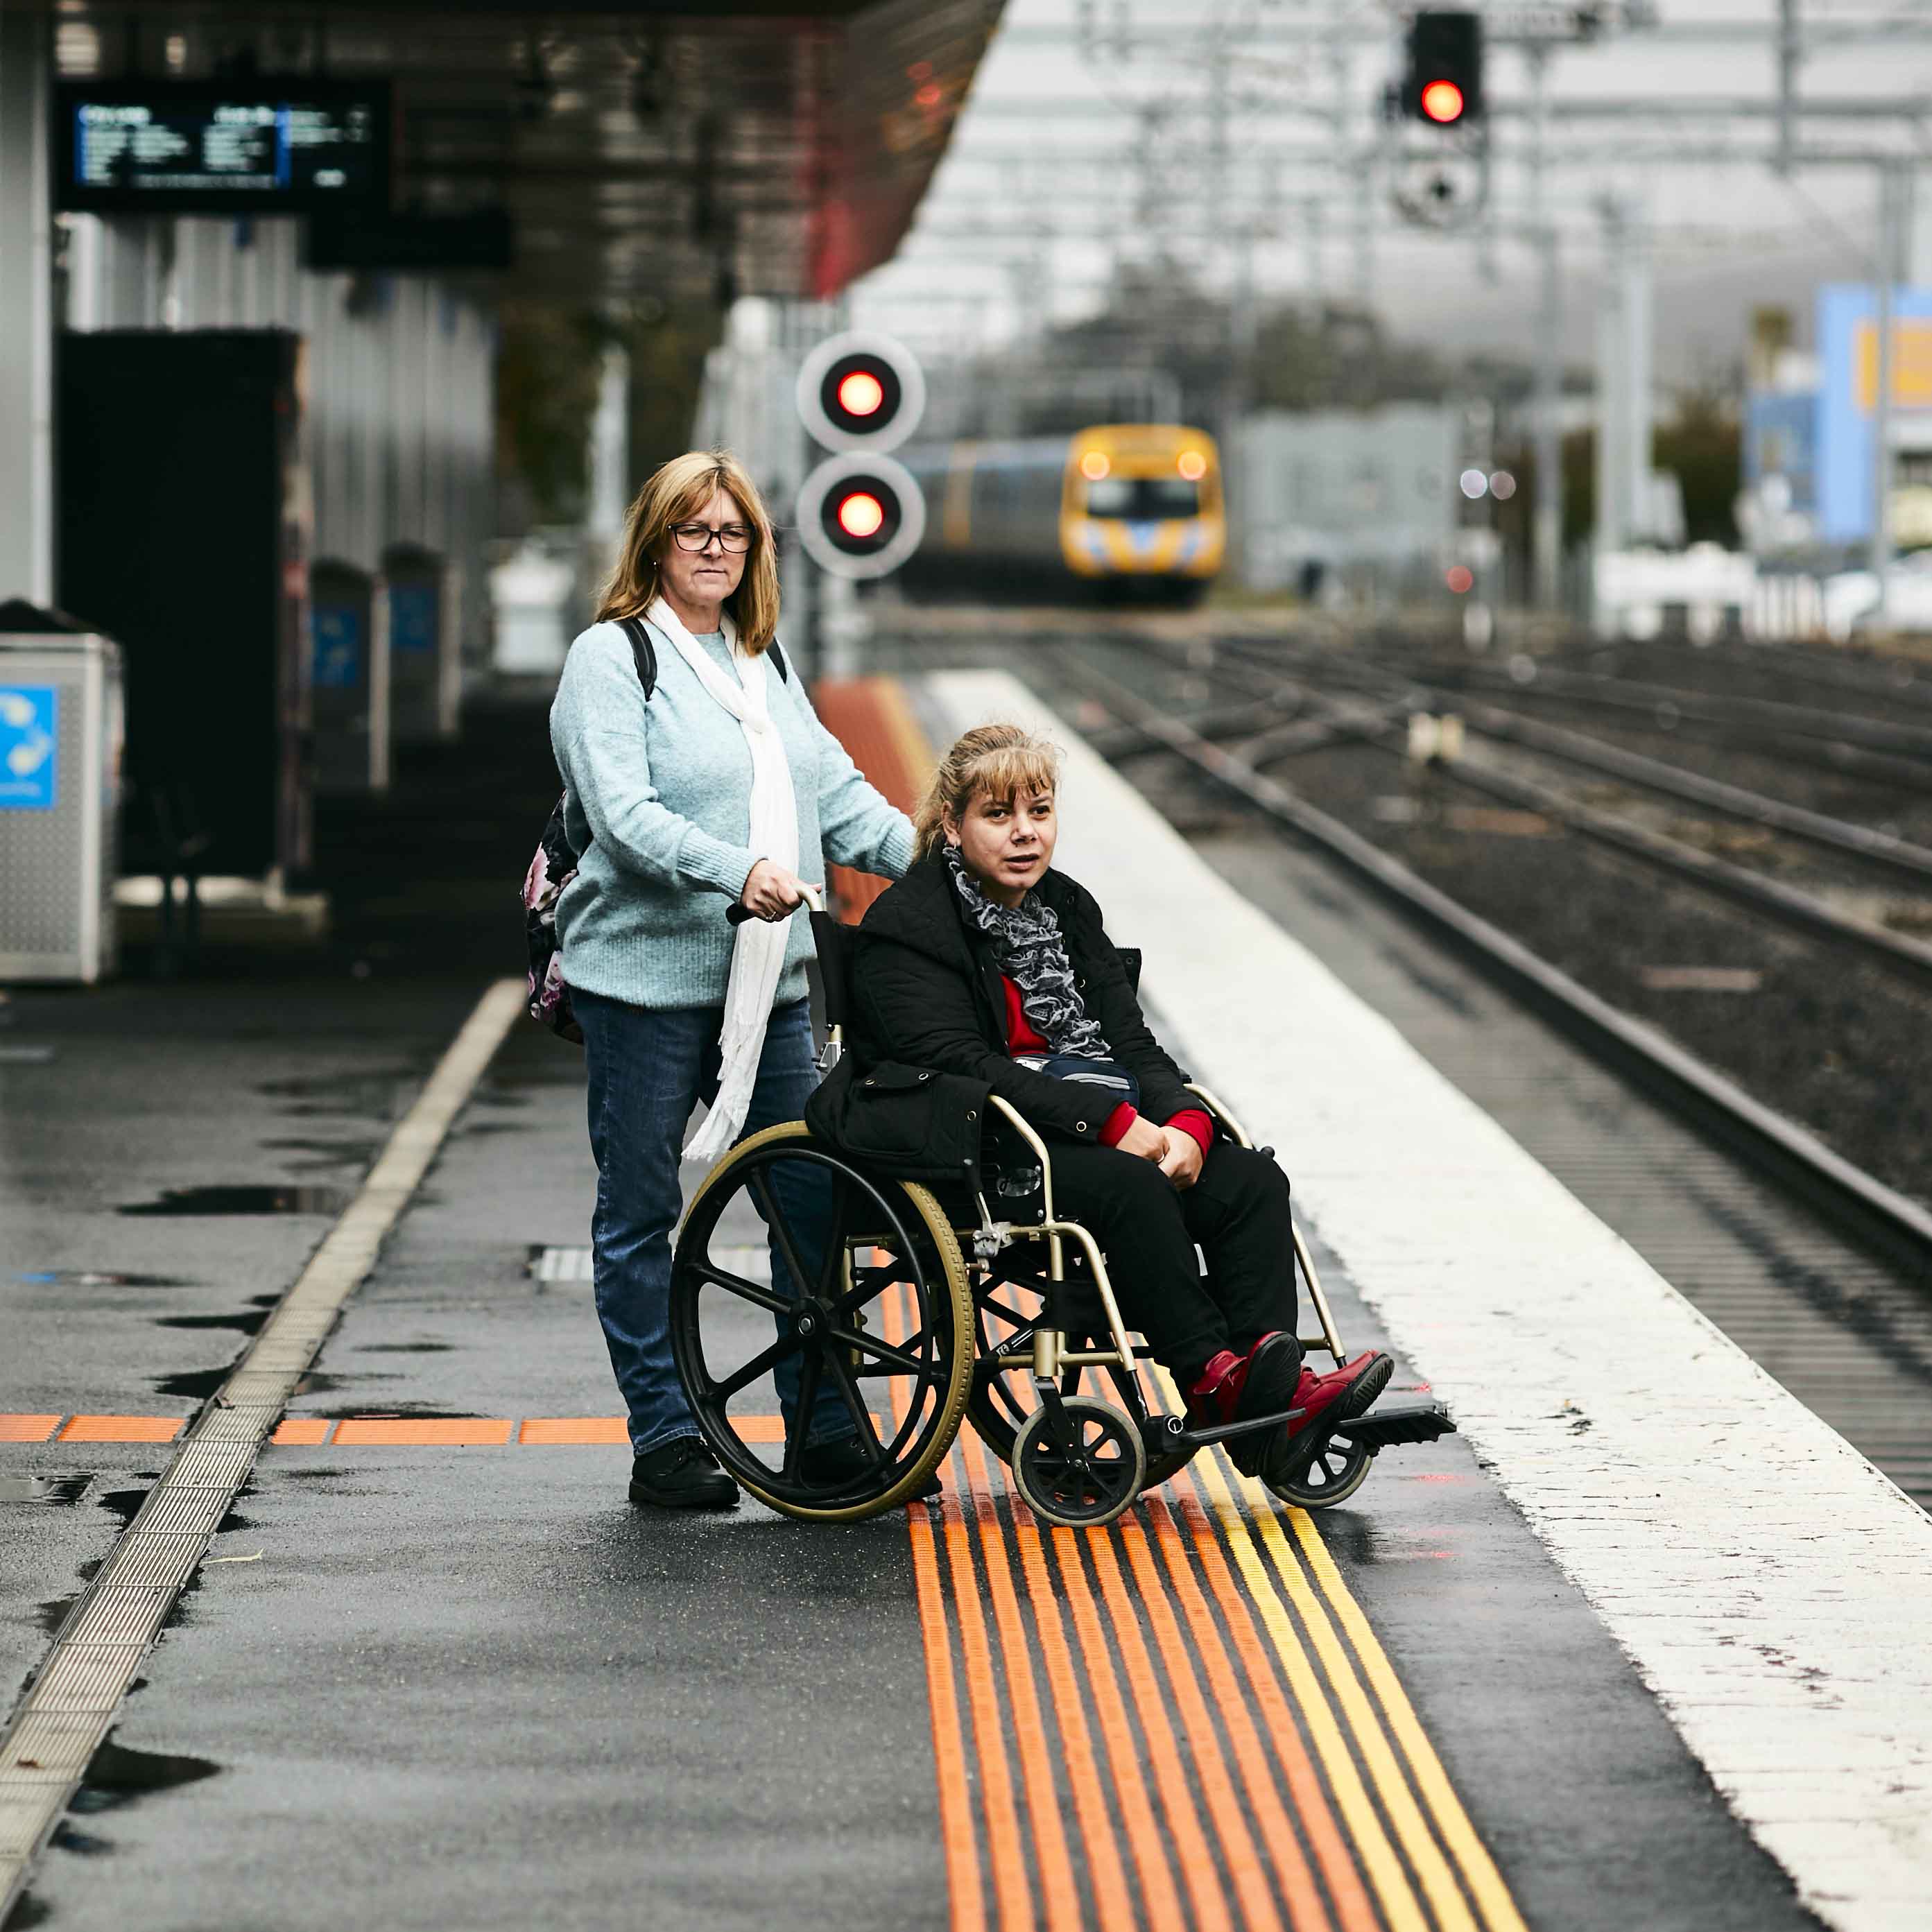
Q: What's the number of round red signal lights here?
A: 3